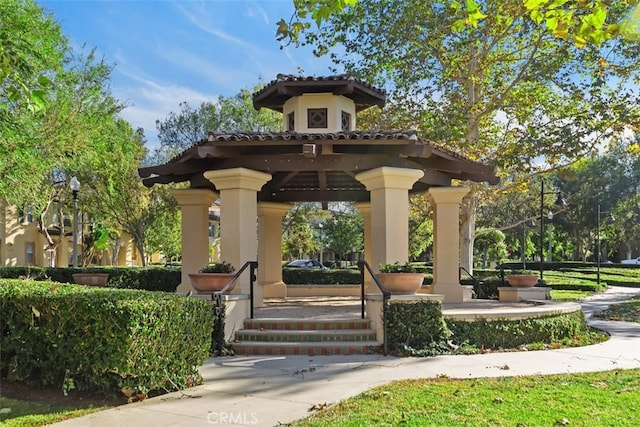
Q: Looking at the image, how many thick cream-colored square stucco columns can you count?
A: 6